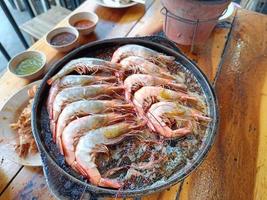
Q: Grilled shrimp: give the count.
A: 11